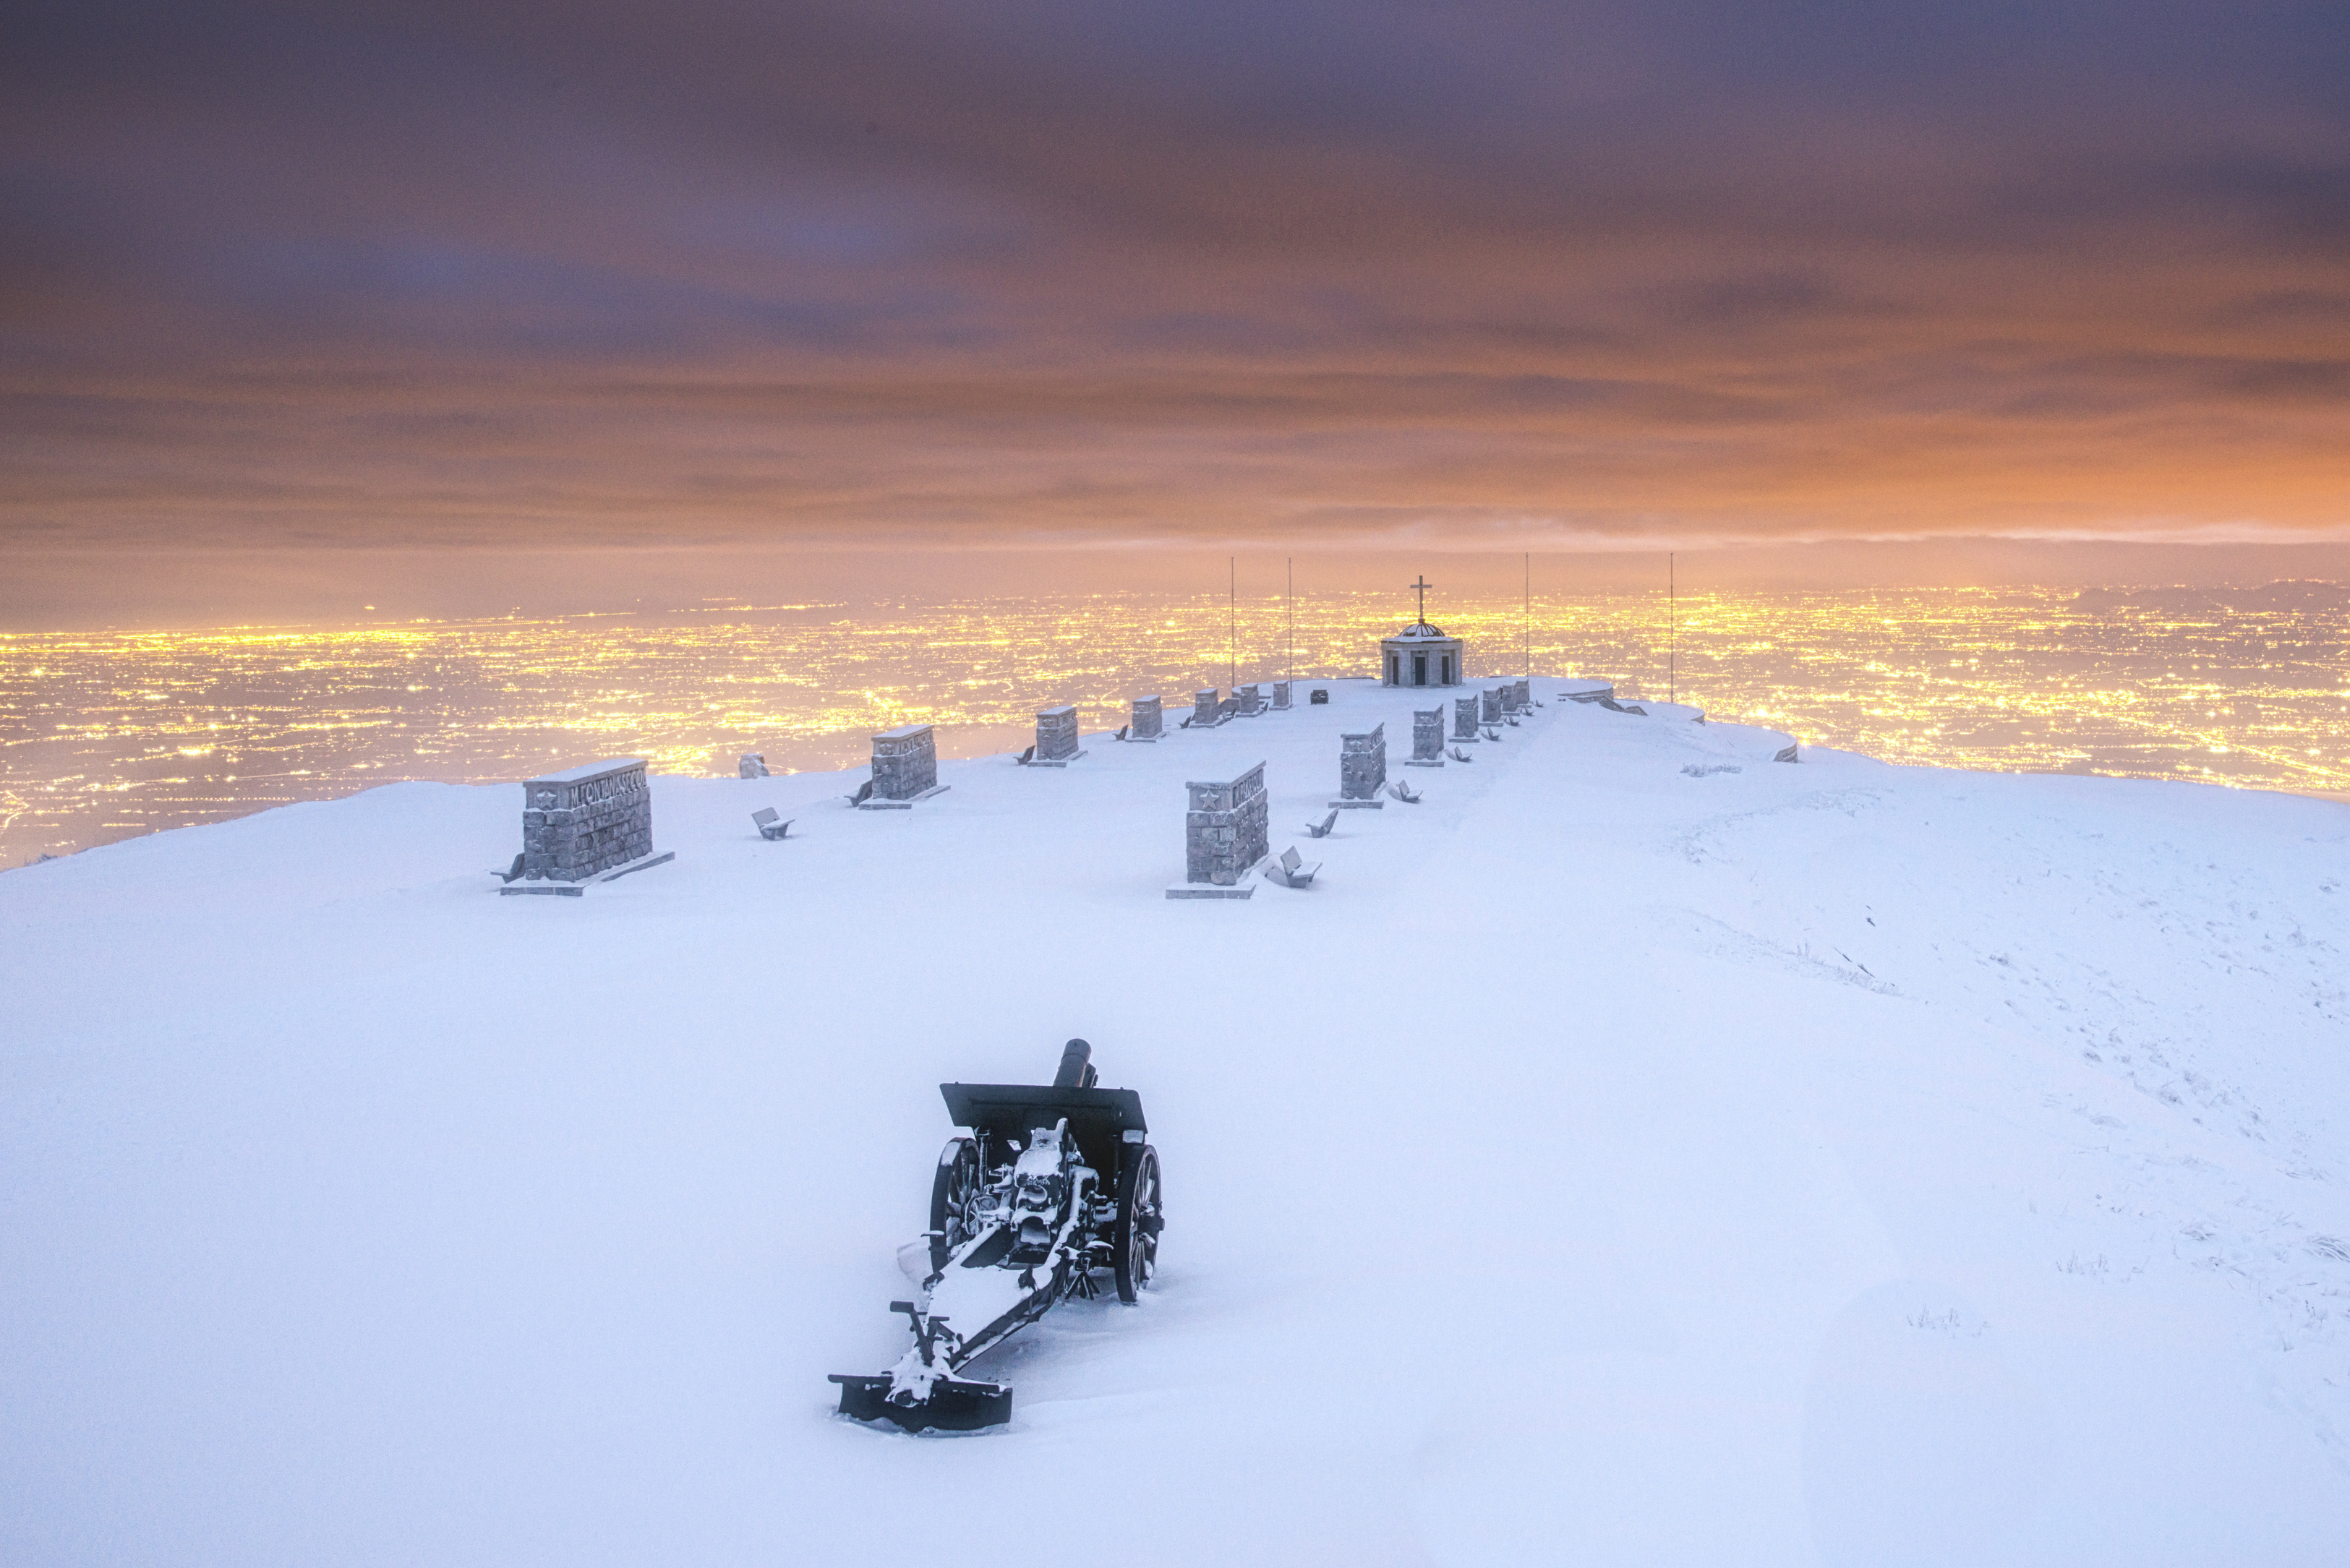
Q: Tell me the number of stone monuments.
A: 14